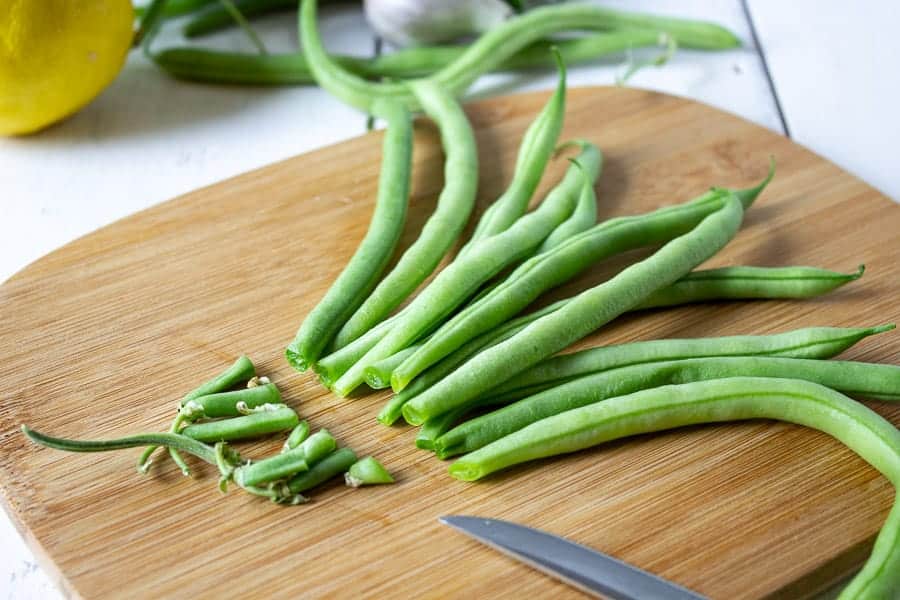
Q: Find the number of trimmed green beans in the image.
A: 11